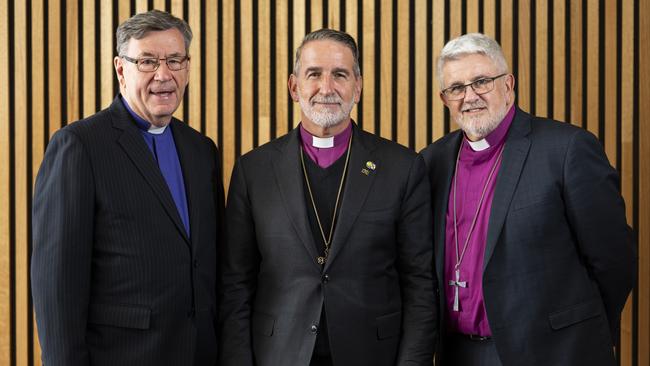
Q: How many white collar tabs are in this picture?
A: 3